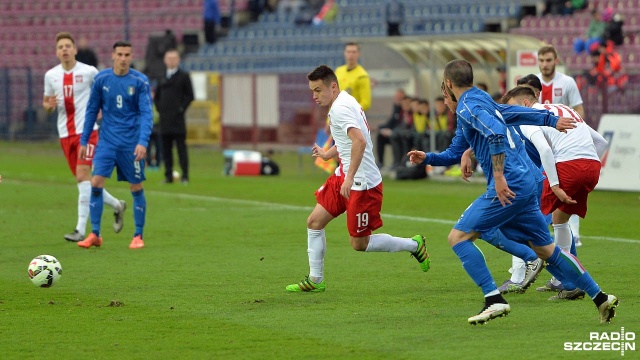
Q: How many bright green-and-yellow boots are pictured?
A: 2